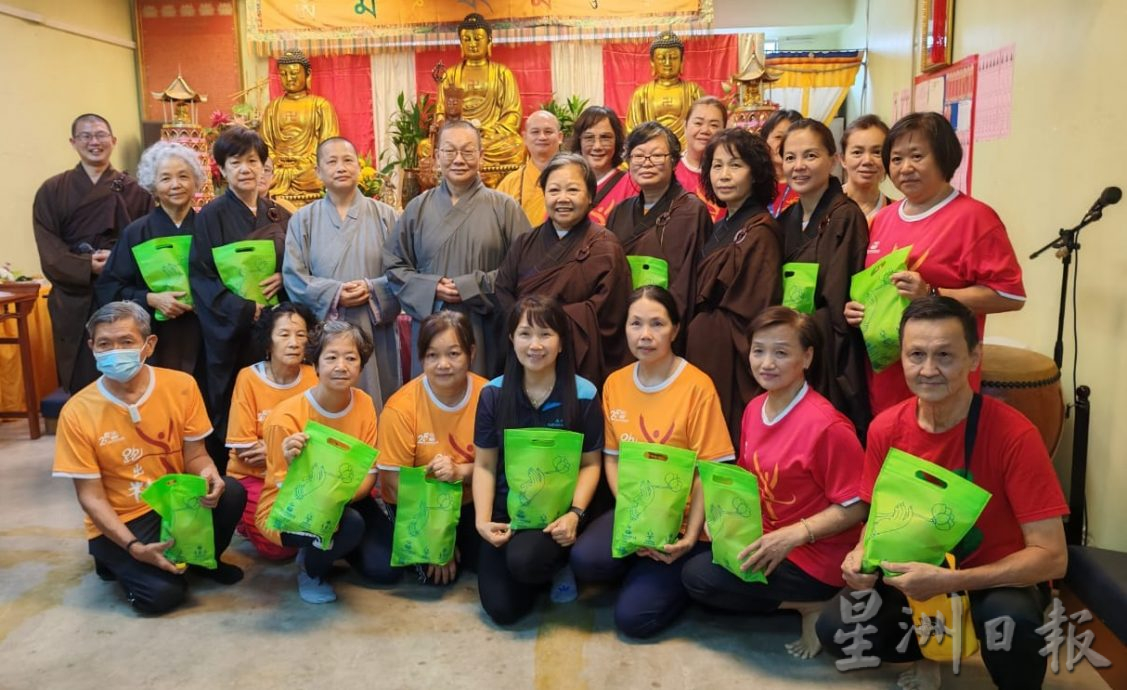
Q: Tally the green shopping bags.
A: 12